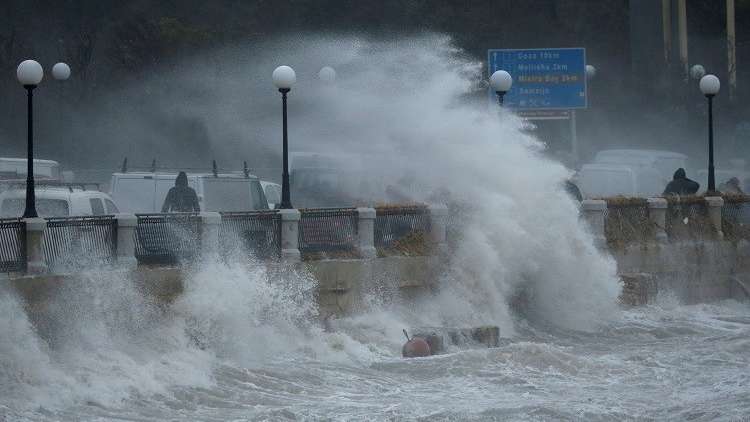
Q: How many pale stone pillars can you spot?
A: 9